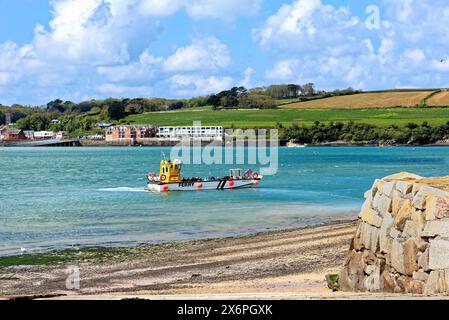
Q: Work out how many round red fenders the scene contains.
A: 4